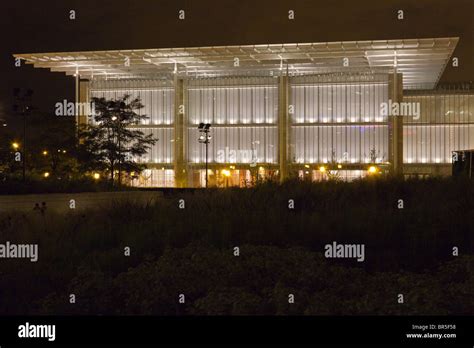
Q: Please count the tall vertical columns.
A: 4